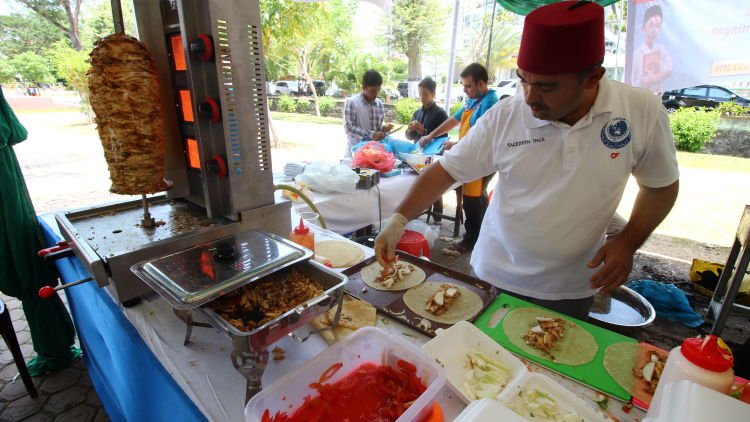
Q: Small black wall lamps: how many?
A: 0